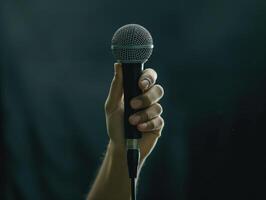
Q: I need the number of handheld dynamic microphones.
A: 1